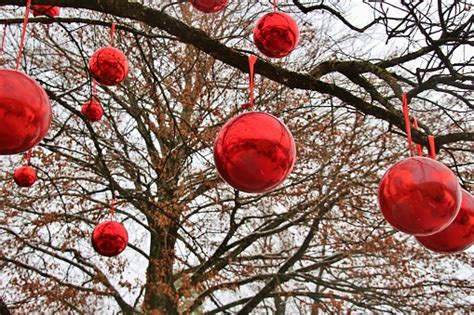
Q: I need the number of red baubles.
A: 11